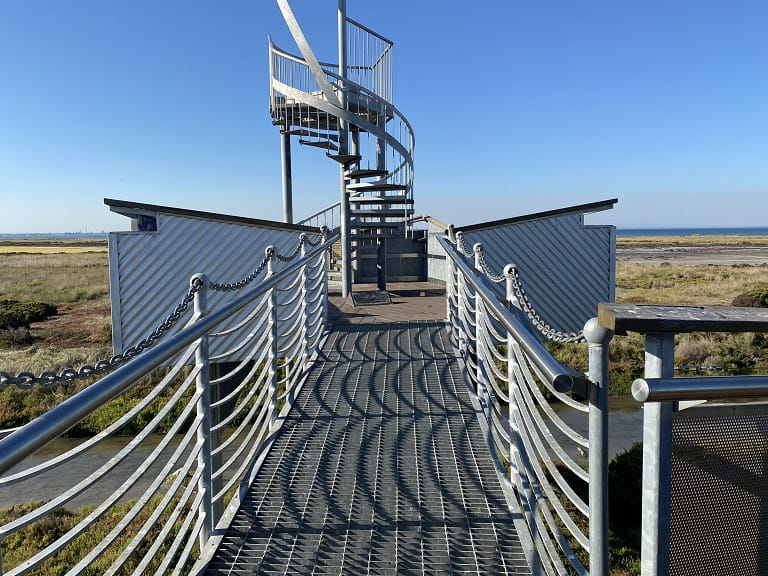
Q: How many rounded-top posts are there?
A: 9